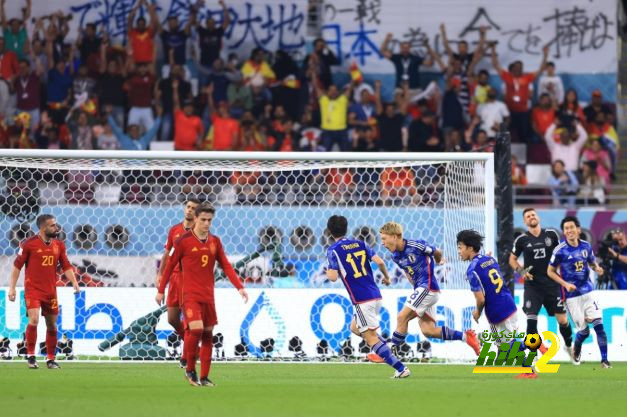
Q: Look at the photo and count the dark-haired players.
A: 7